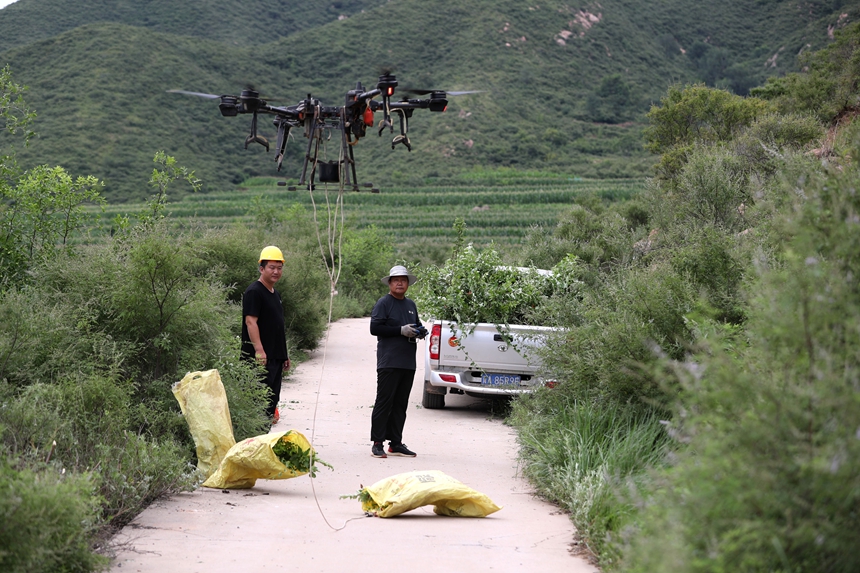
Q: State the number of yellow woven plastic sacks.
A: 3